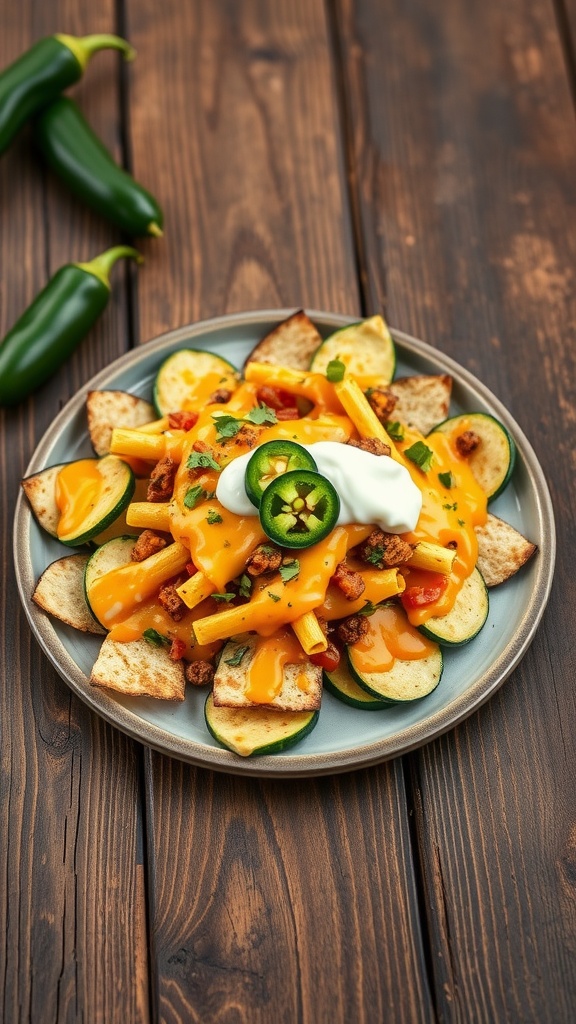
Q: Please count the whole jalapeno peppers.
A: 3